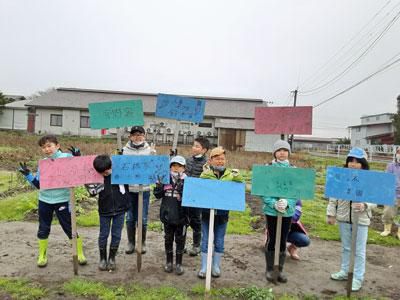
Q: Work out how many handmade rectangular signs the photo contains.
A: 8